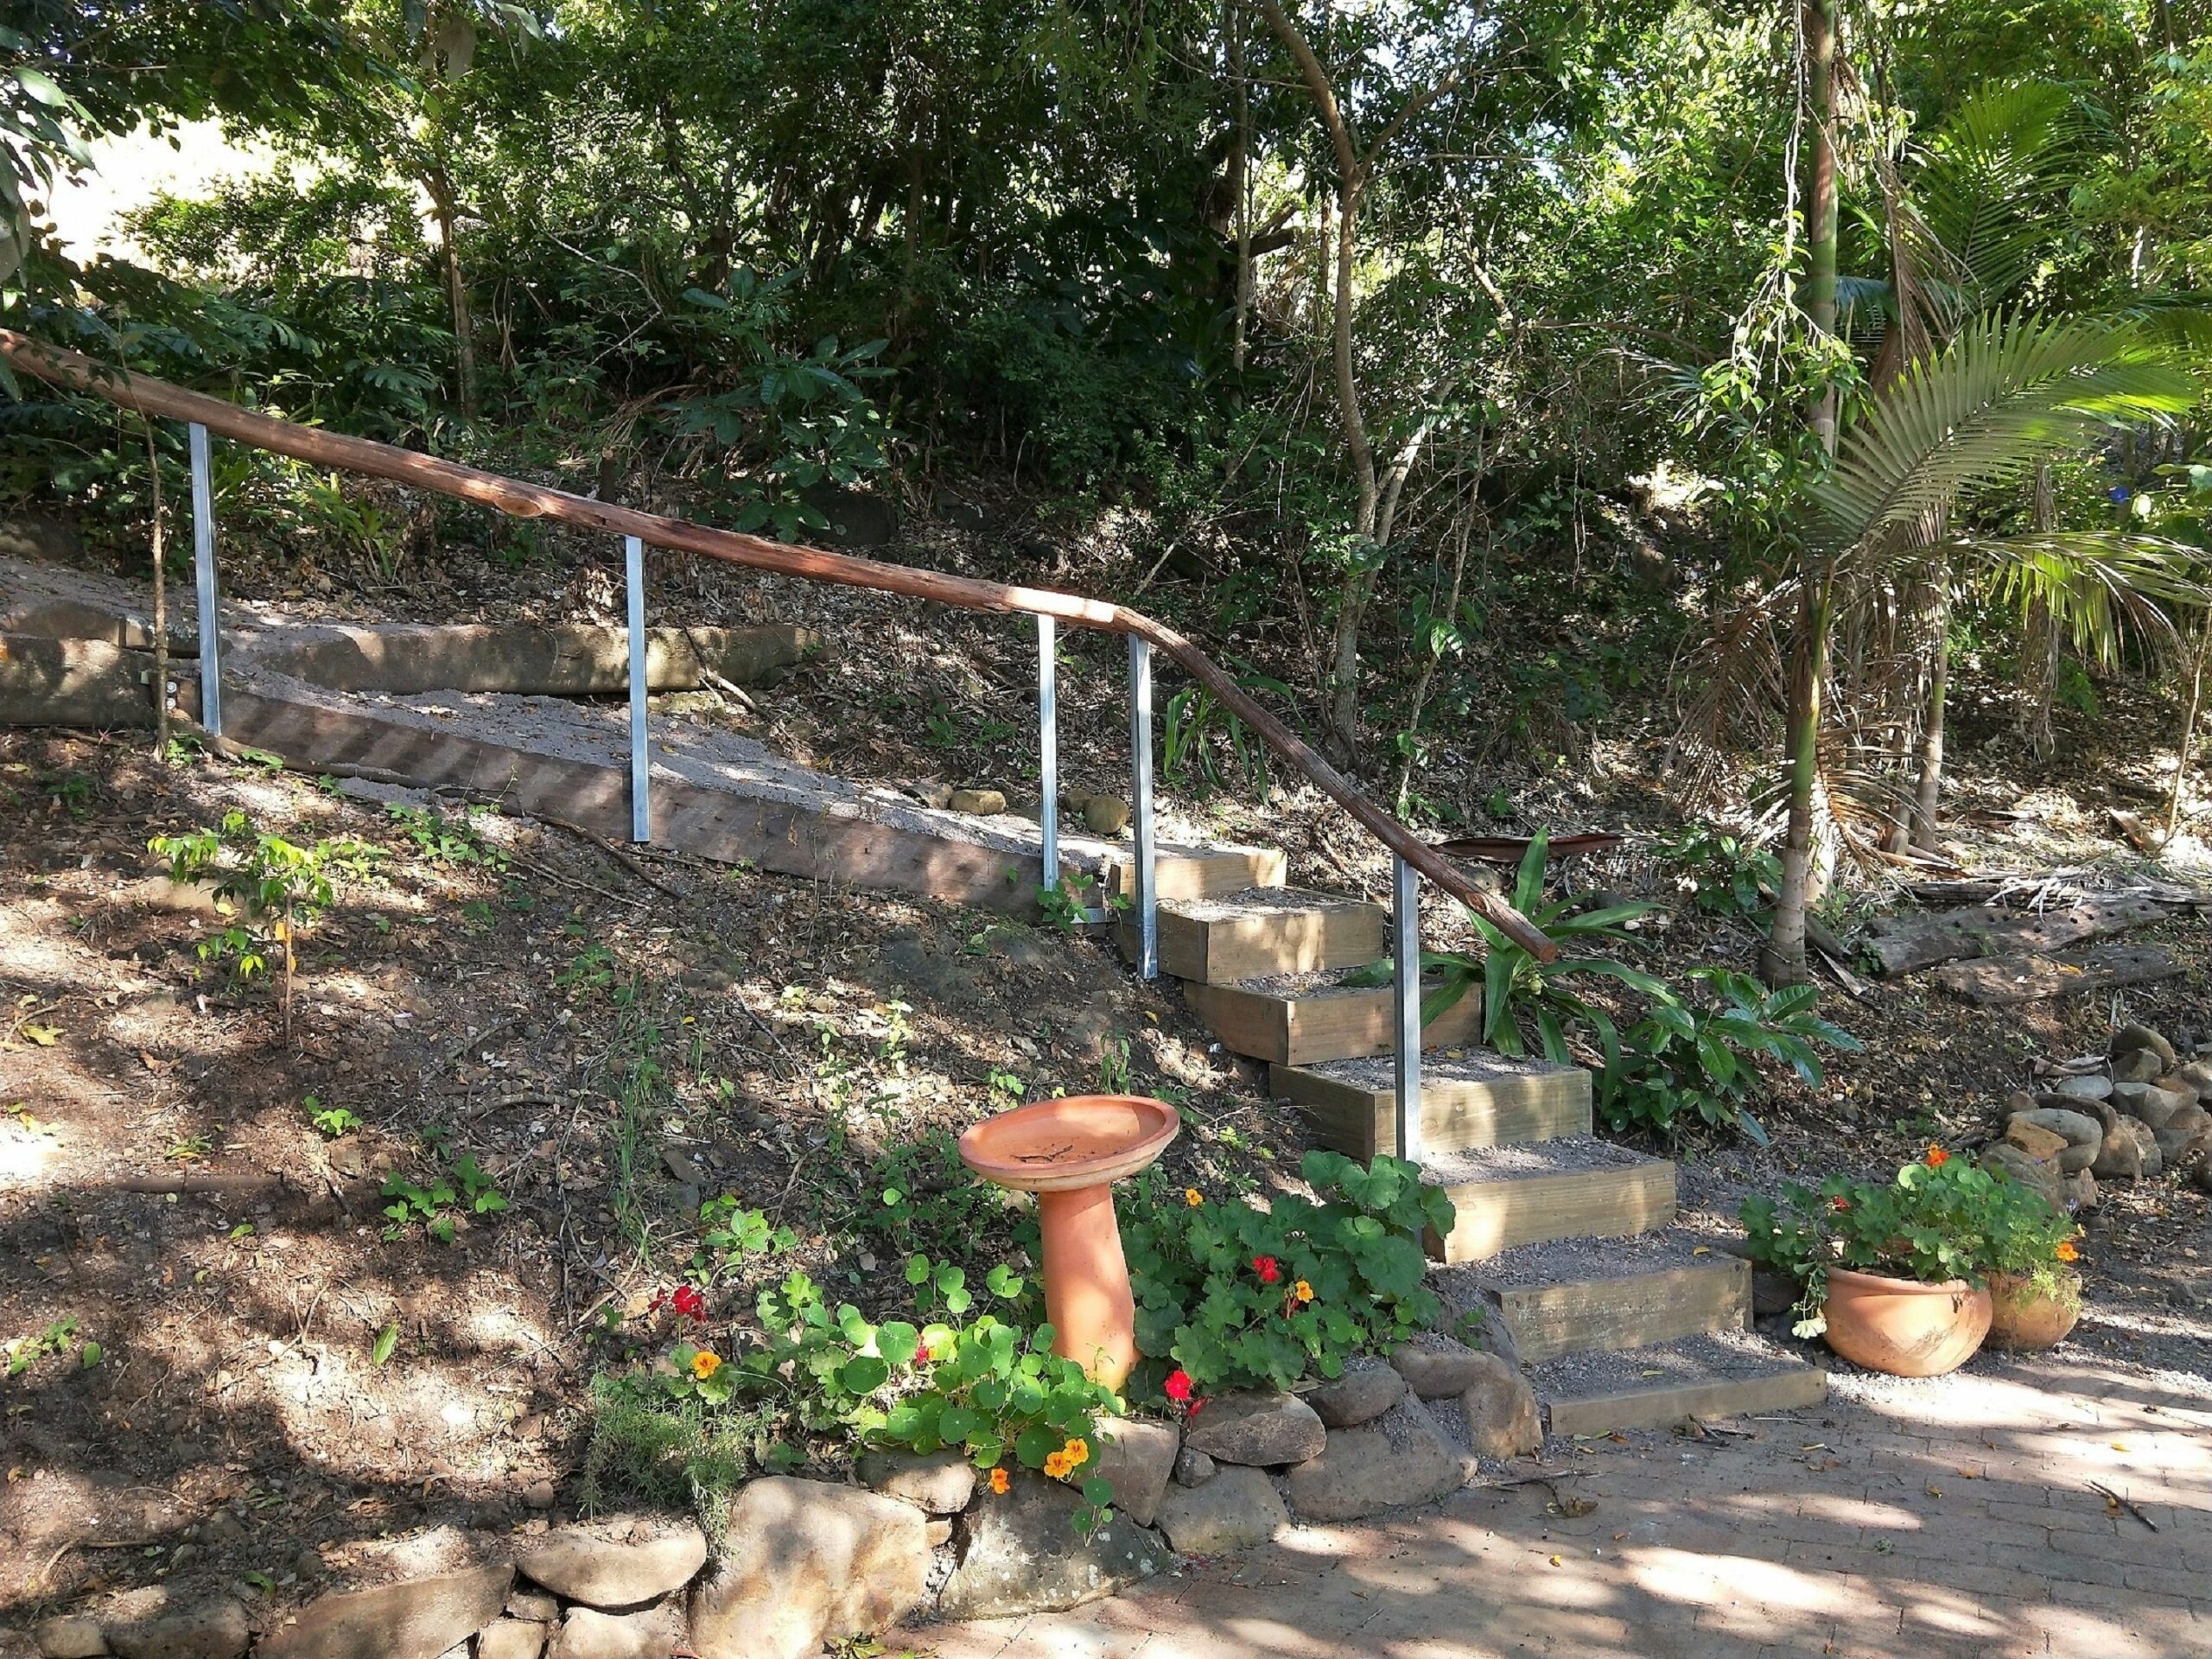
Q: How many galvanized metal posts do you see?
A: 5